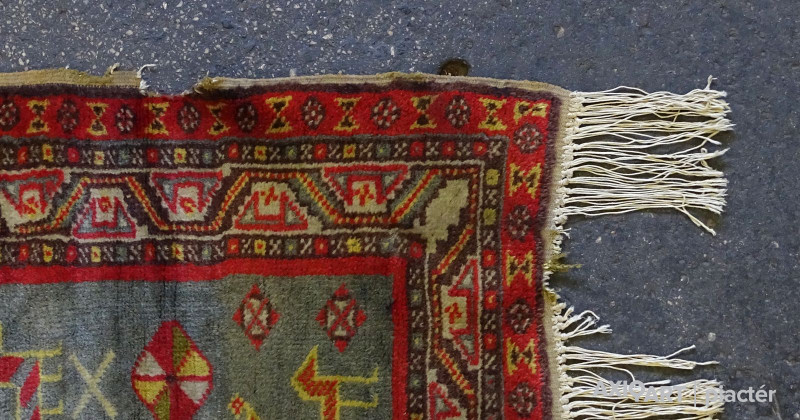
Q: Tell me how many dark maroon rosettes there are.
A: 12